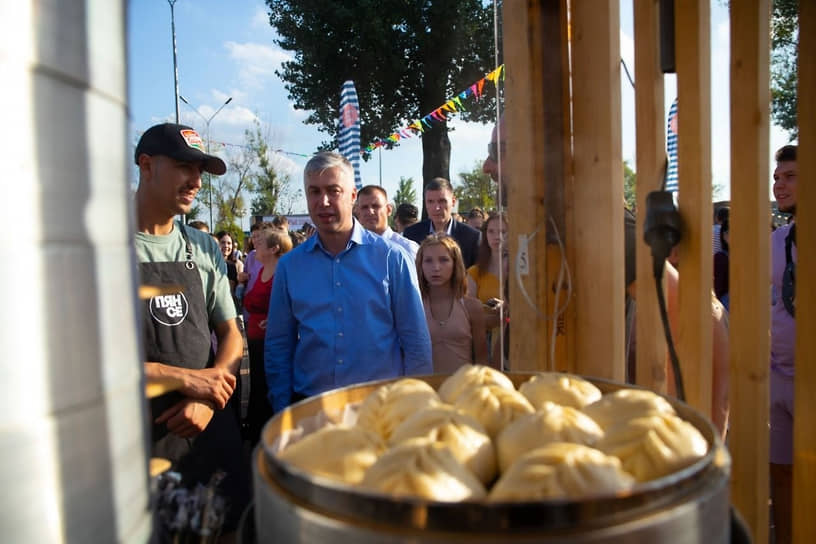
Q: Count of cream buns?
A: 11